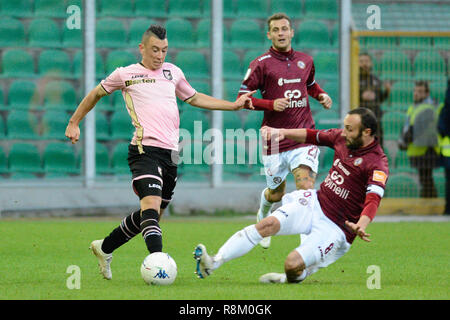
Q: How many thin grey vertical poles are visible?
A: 3